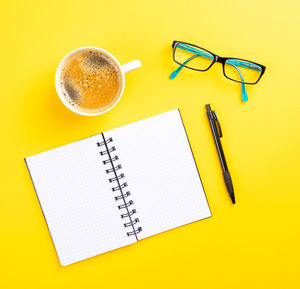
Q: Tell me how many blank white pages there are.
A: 2